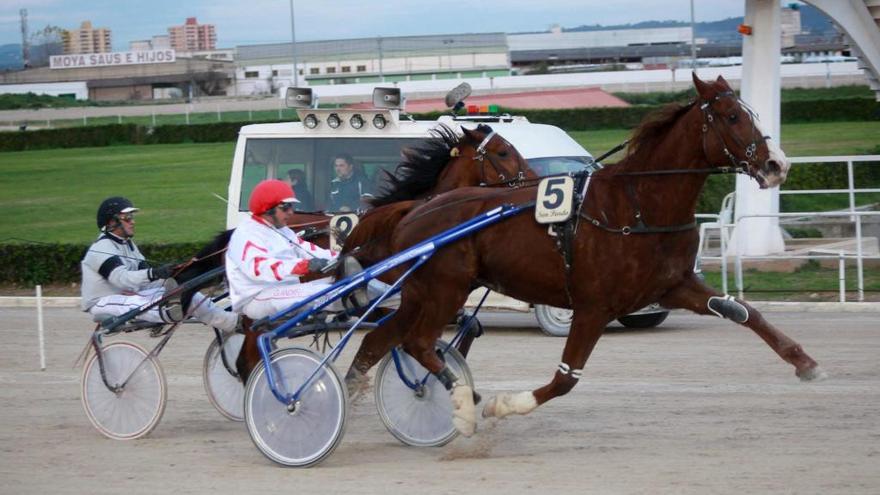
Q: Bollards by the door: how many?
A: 0